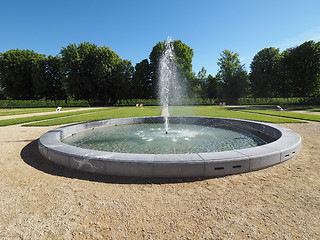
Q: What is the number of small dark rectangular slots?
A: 4